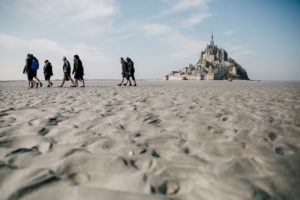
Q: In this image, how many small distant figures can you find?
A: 7